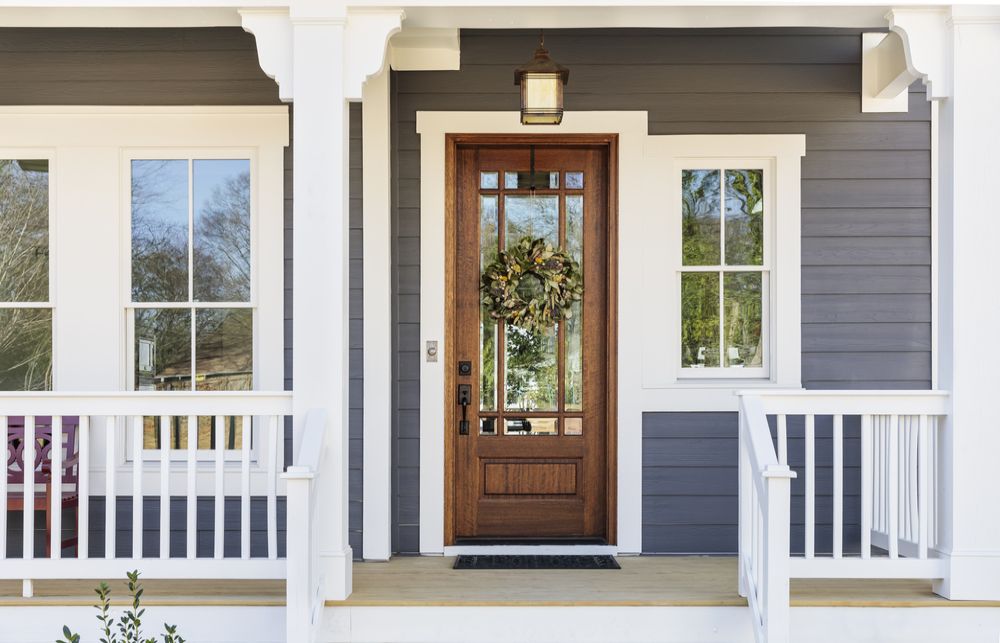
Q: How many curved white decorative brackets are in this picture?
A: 3